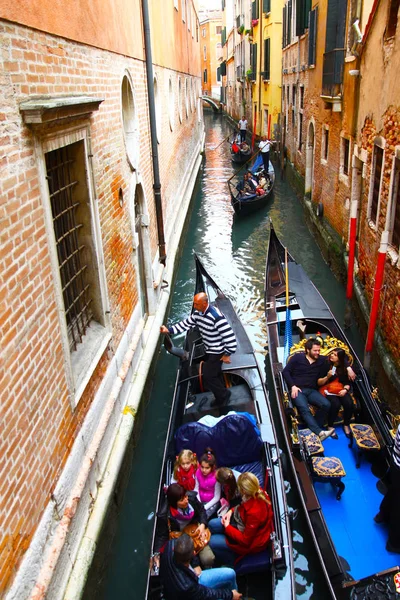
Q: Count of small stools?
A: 3